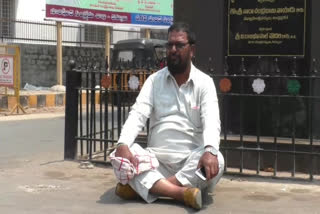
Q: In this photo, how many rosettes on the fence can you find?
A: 5